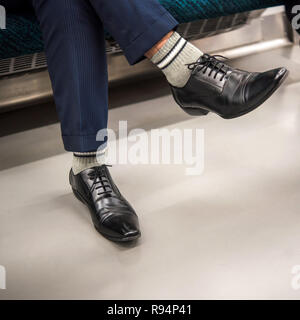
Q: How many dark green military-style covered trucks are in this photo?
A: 0